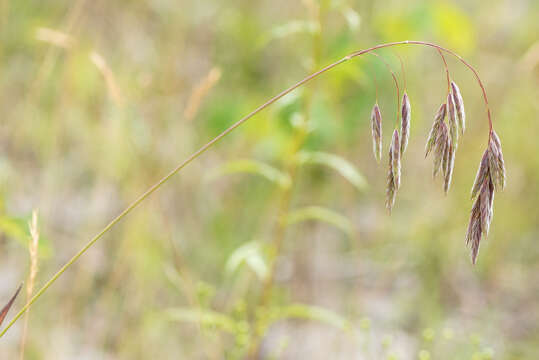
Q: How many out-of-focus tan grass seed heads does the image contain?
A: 4